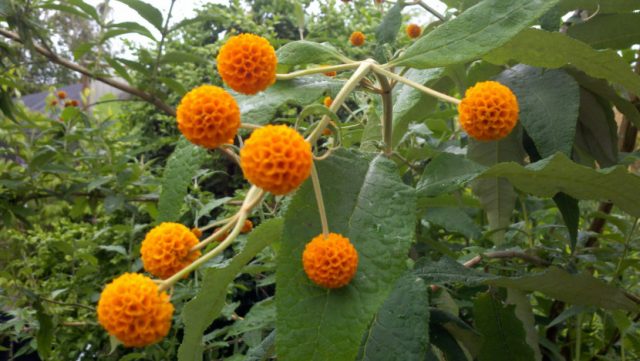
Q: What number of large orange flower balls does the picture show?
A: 7